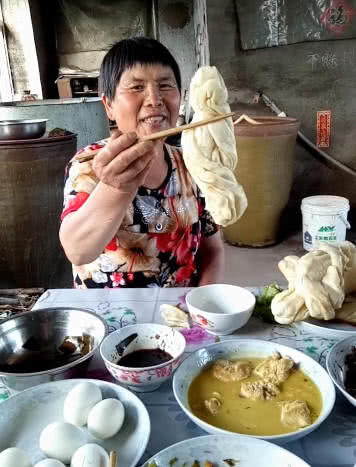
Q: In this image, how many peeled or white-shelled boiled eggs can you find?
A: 6